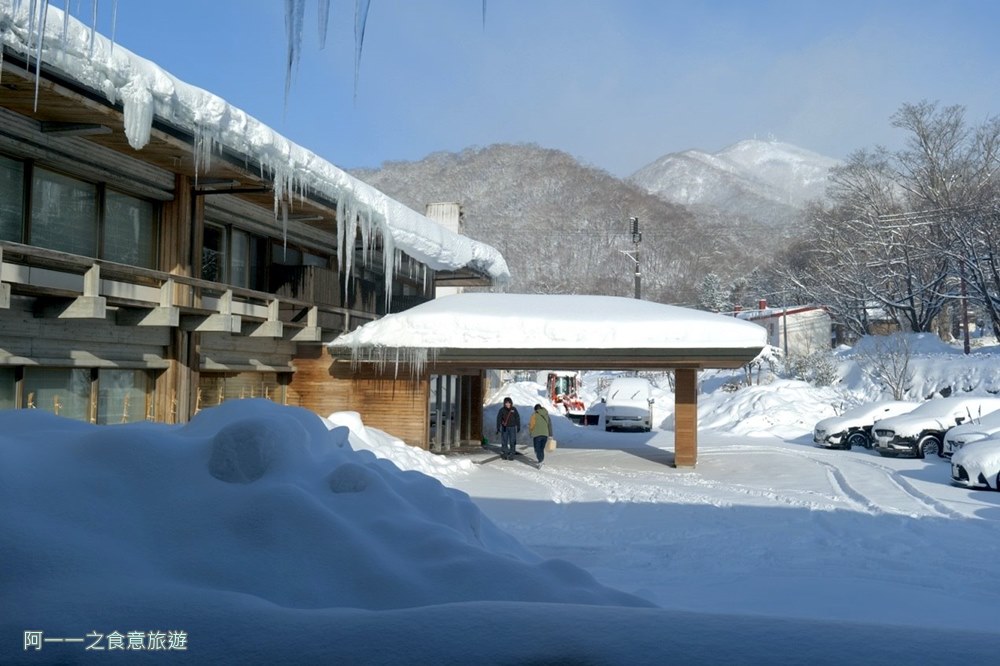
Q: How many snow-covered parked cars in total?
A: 5